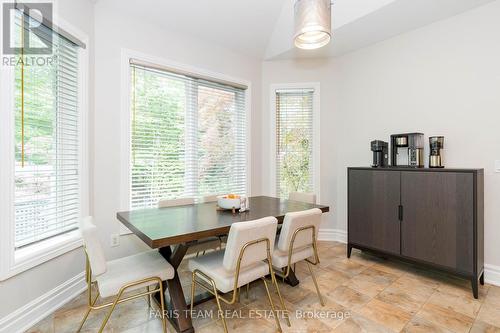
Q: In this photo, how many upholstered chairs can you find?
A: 6